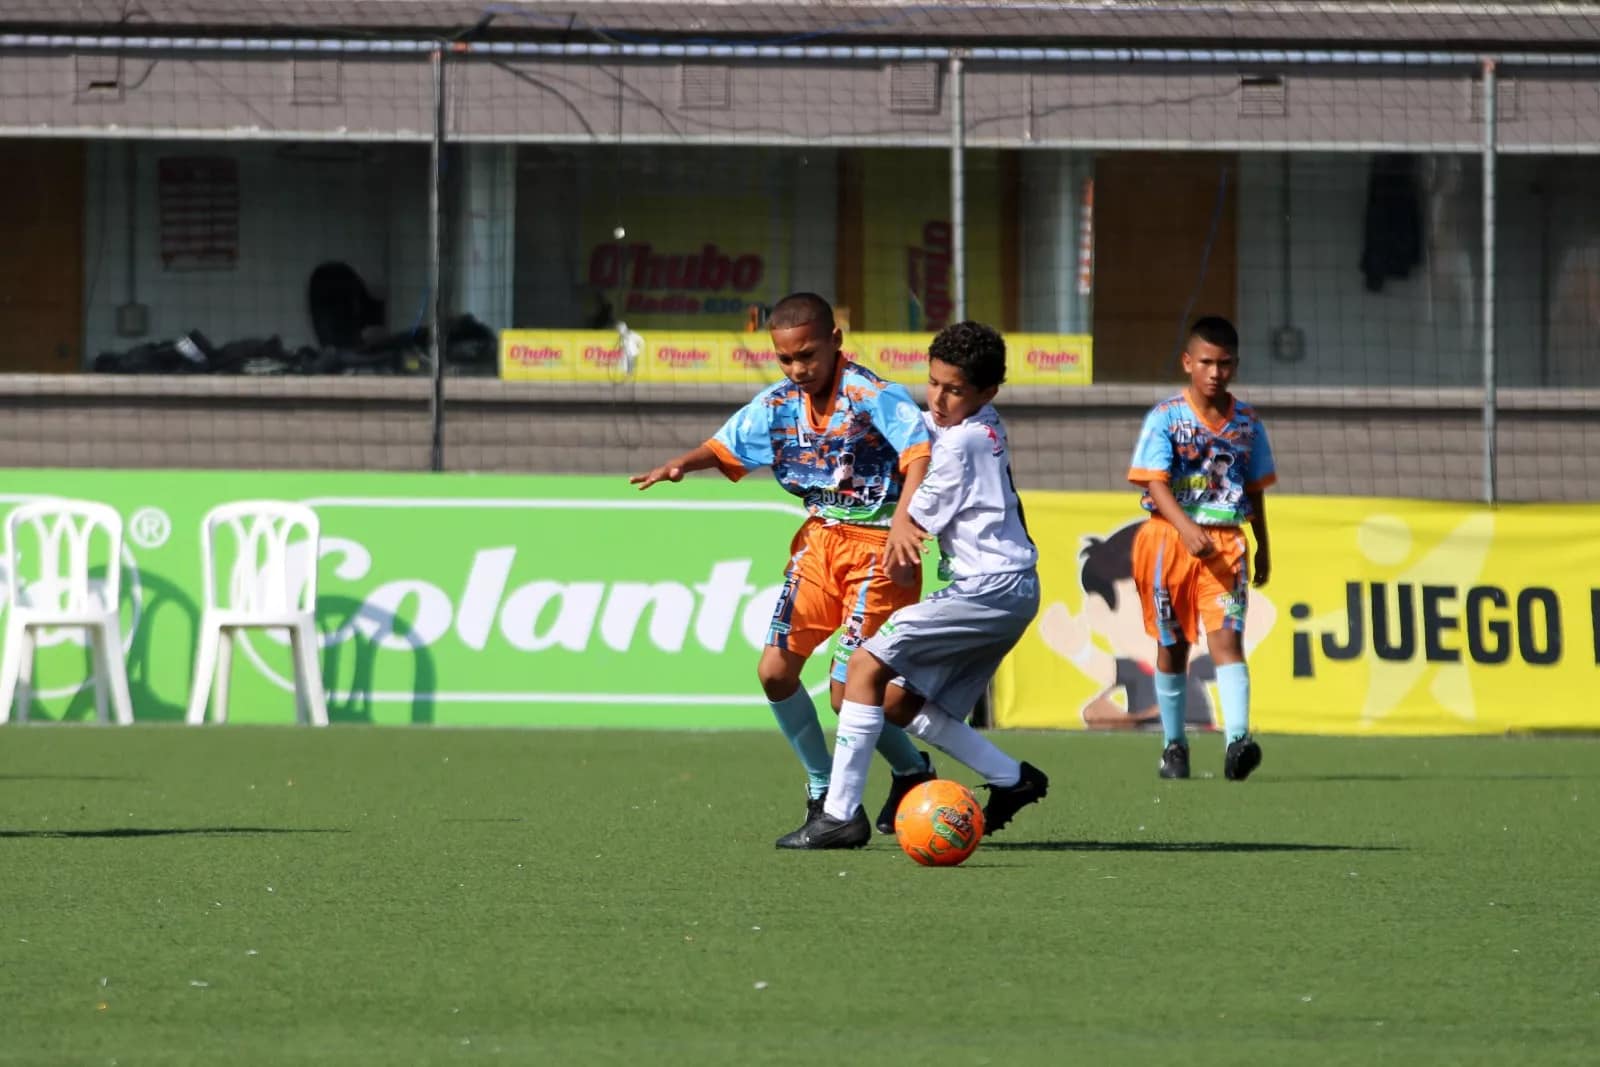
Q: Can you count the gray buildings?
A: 1